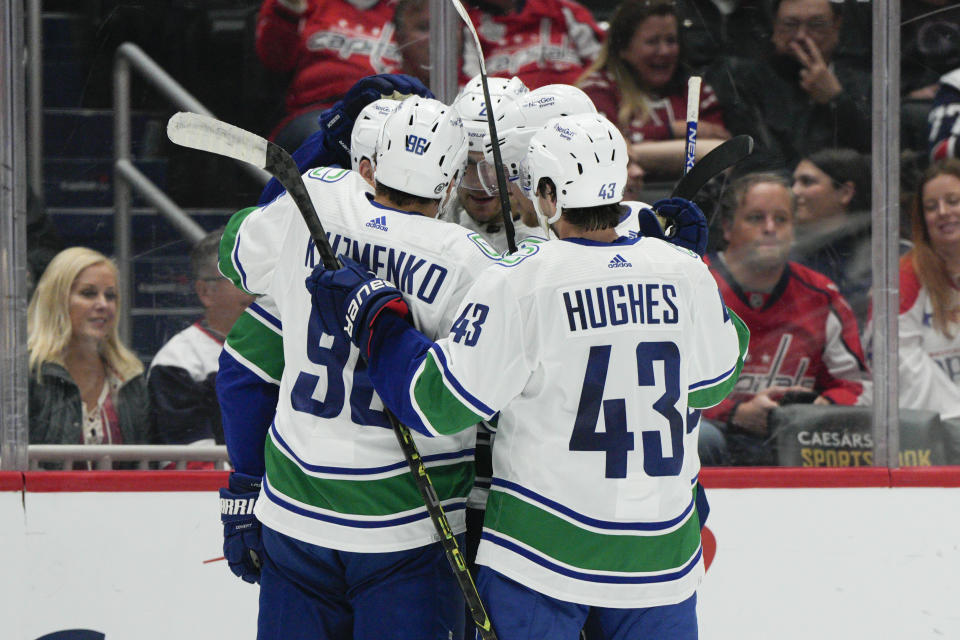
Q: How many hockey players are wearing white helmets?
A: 5